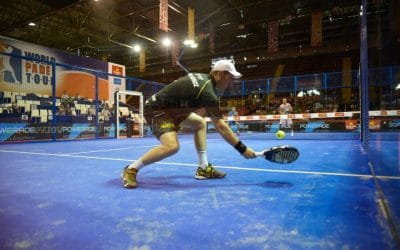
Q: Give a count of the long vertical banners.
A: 7